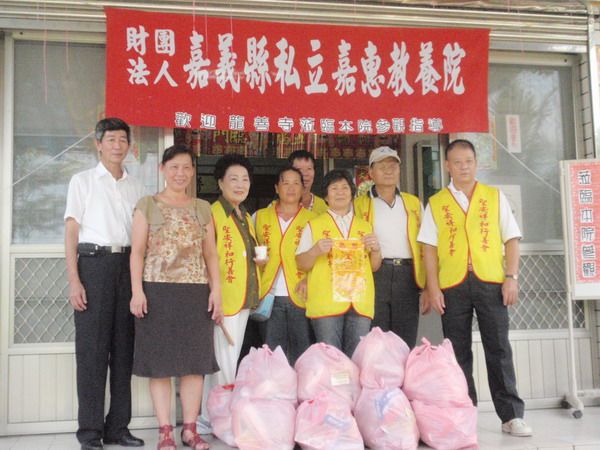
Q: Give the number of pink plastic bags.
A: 9